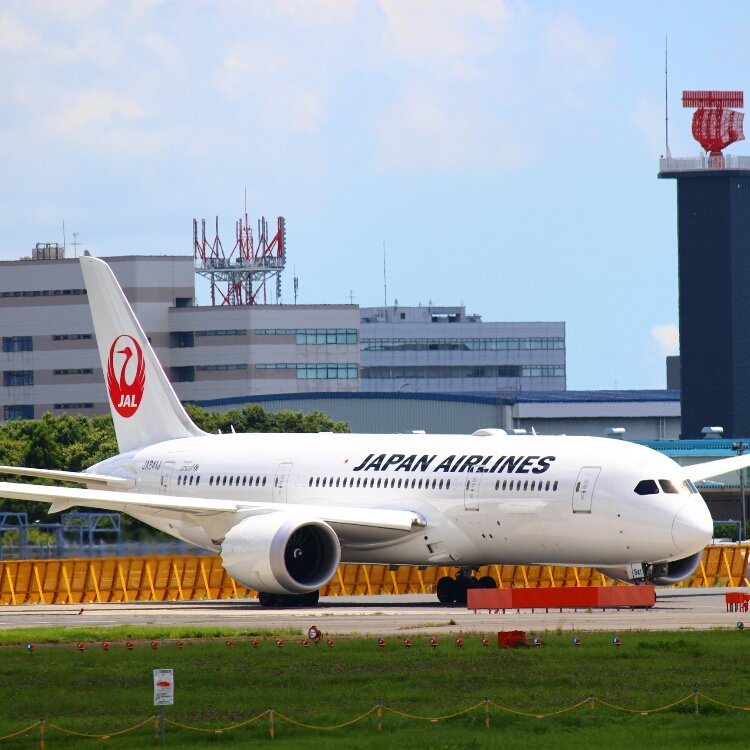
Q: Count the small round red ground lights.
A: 15